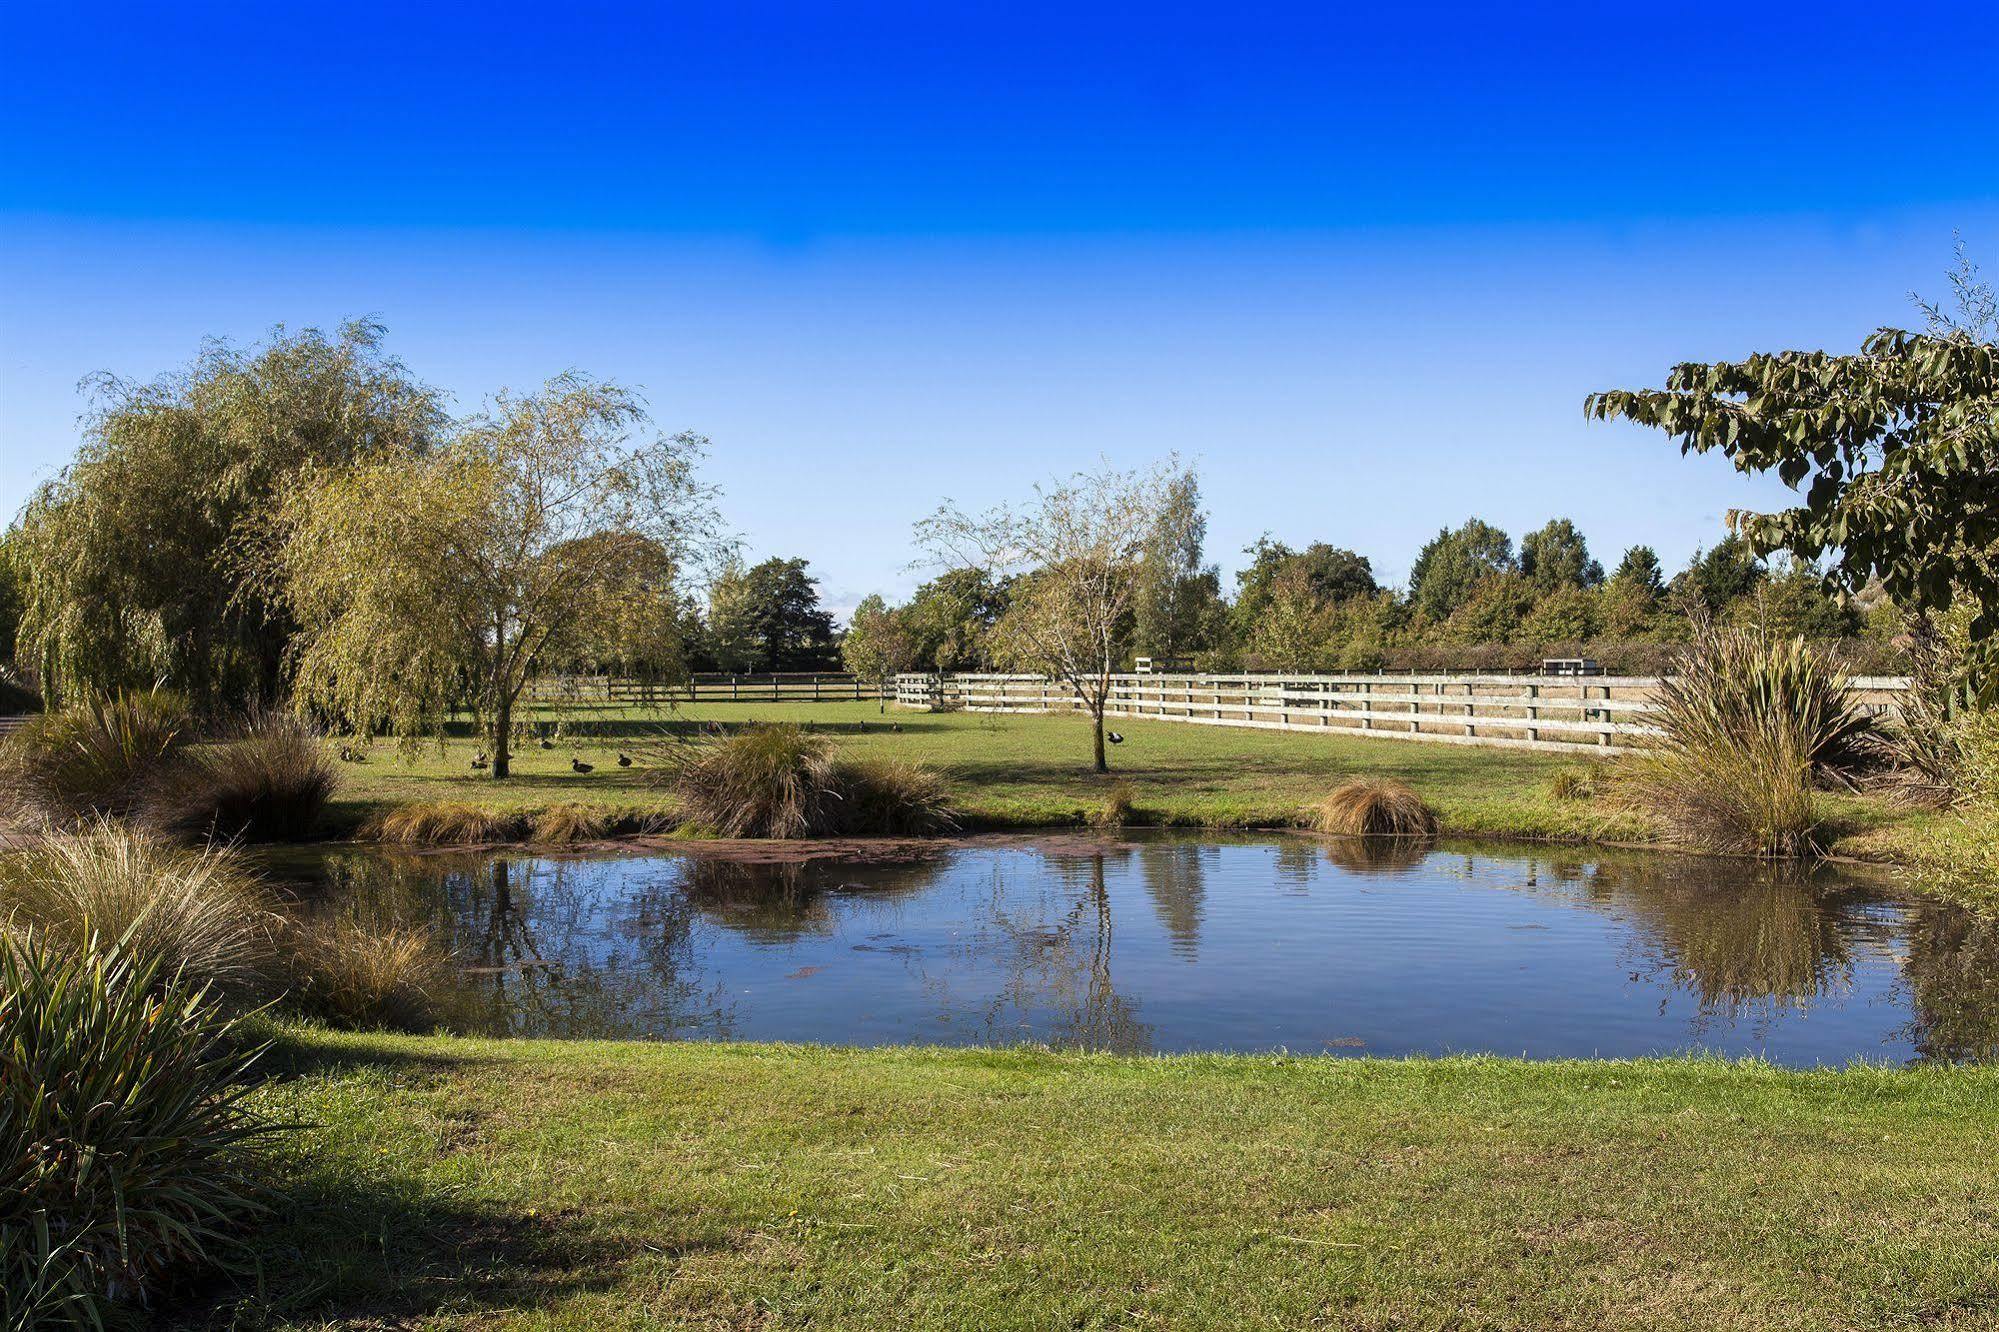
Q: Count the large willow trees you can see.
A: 2